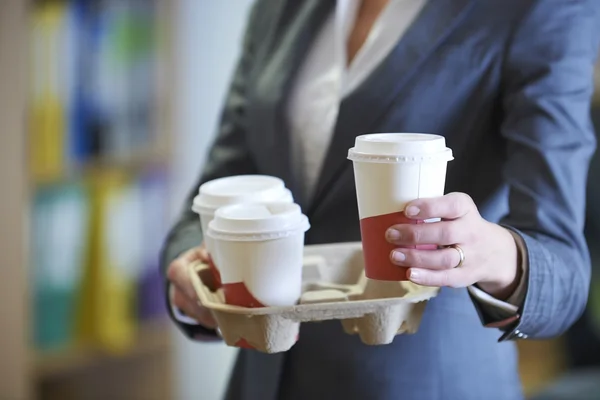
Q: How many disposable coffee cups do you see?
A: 3